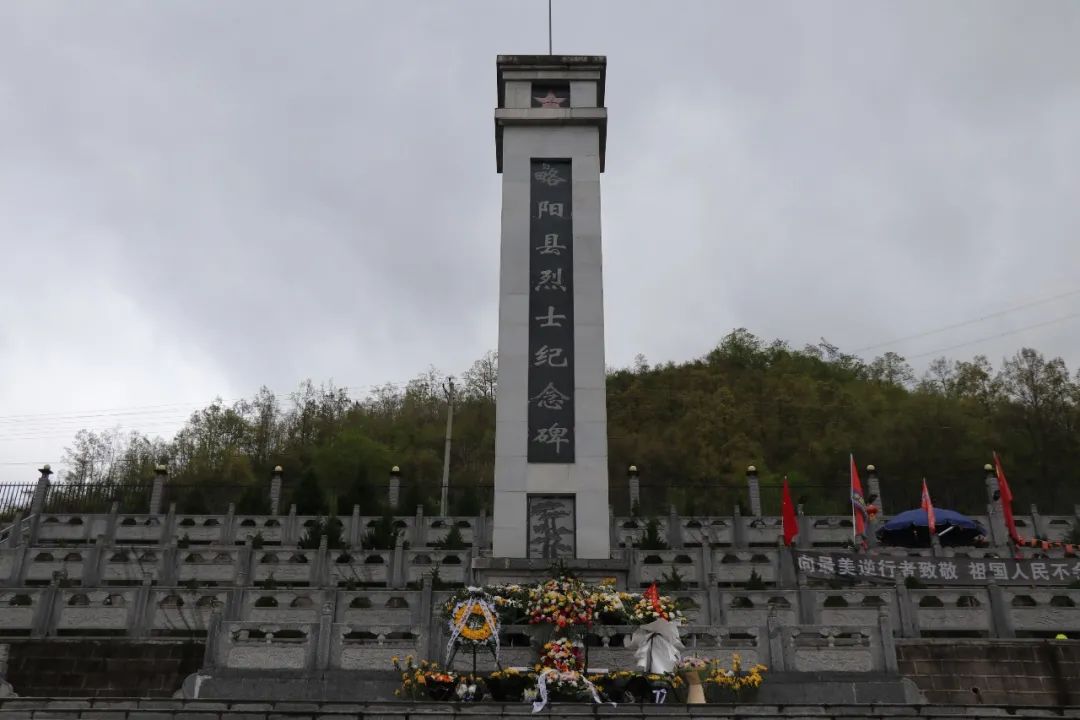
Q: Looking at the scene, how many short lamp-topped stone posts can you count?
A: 8